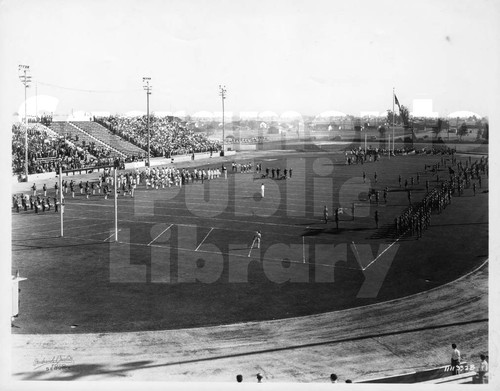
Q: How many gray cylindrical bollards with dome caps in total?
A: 0